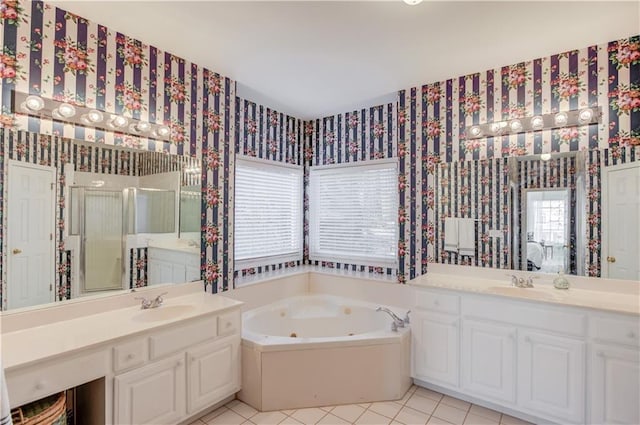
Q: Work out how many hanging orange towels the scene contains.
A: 0